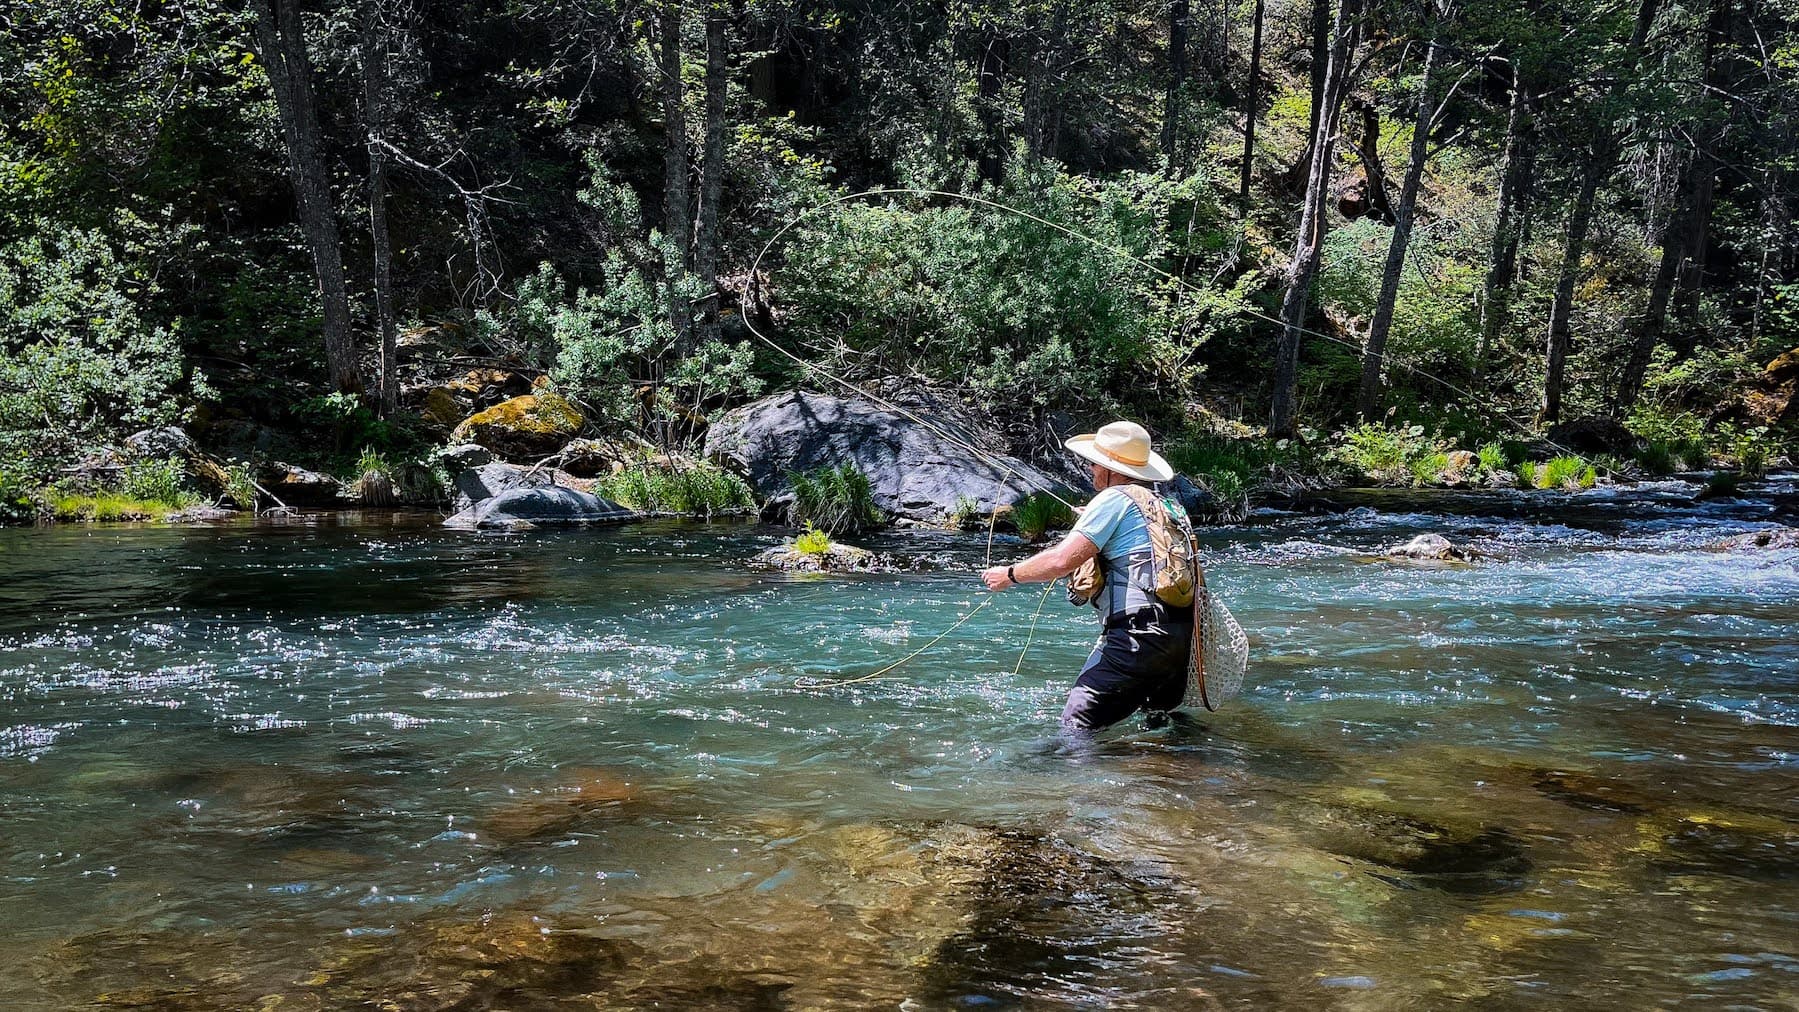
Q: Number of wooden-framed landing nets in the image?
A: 1